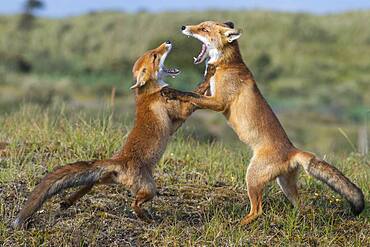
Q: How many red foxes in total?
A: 2